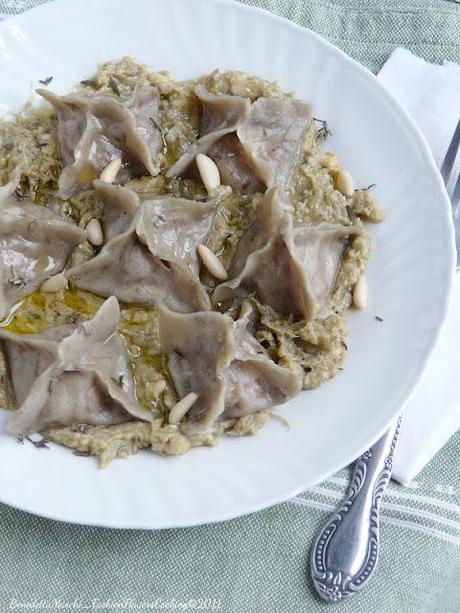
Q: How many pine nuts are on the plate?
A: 8